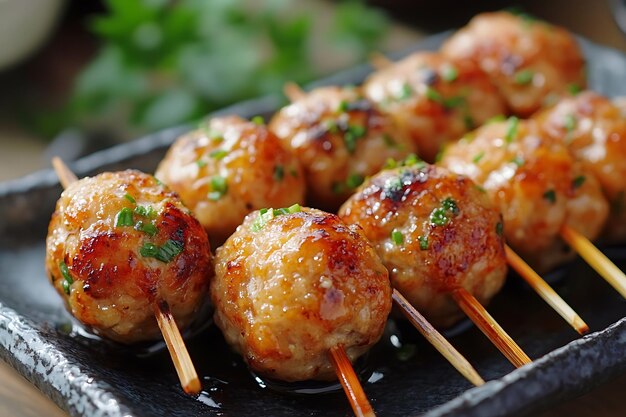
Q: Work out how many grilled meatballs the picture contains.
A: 9